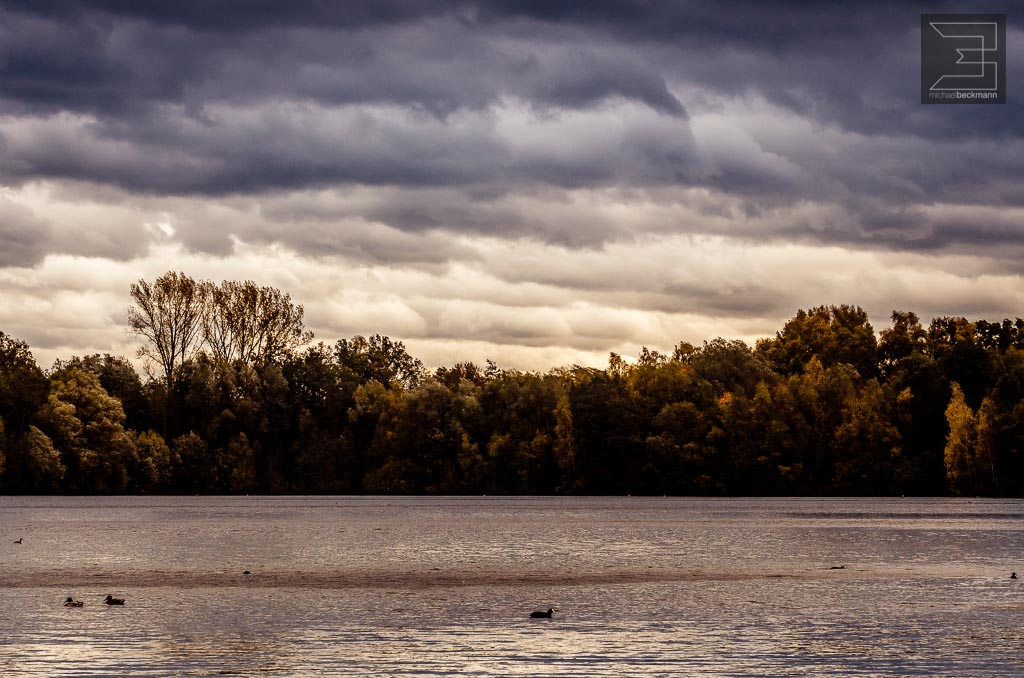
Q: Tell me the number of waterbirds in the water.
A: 7